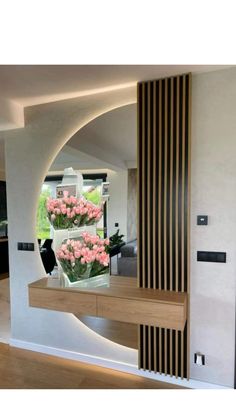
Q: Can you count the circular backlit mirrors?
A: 1